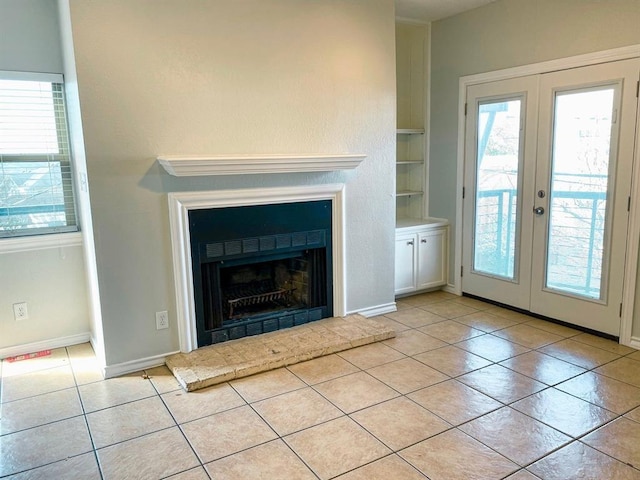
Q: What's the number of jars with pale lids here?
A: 0